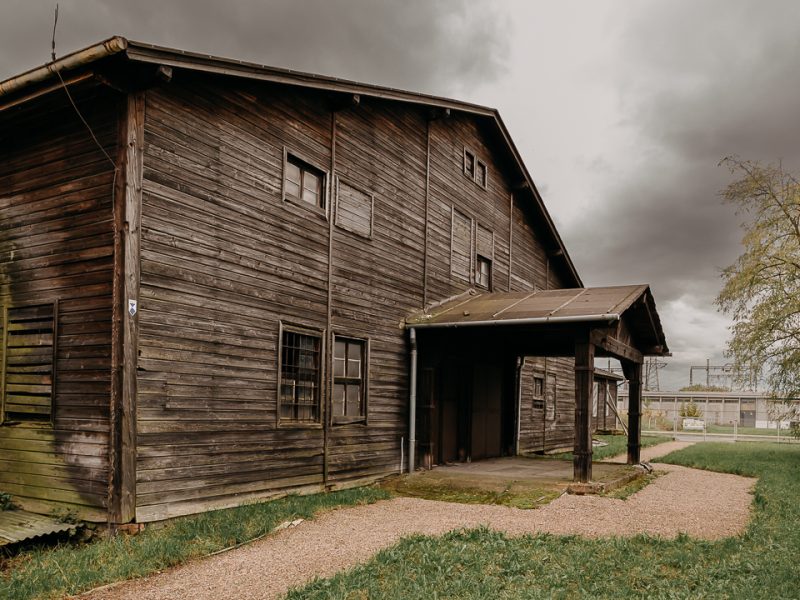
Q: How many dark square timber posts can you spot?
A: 2